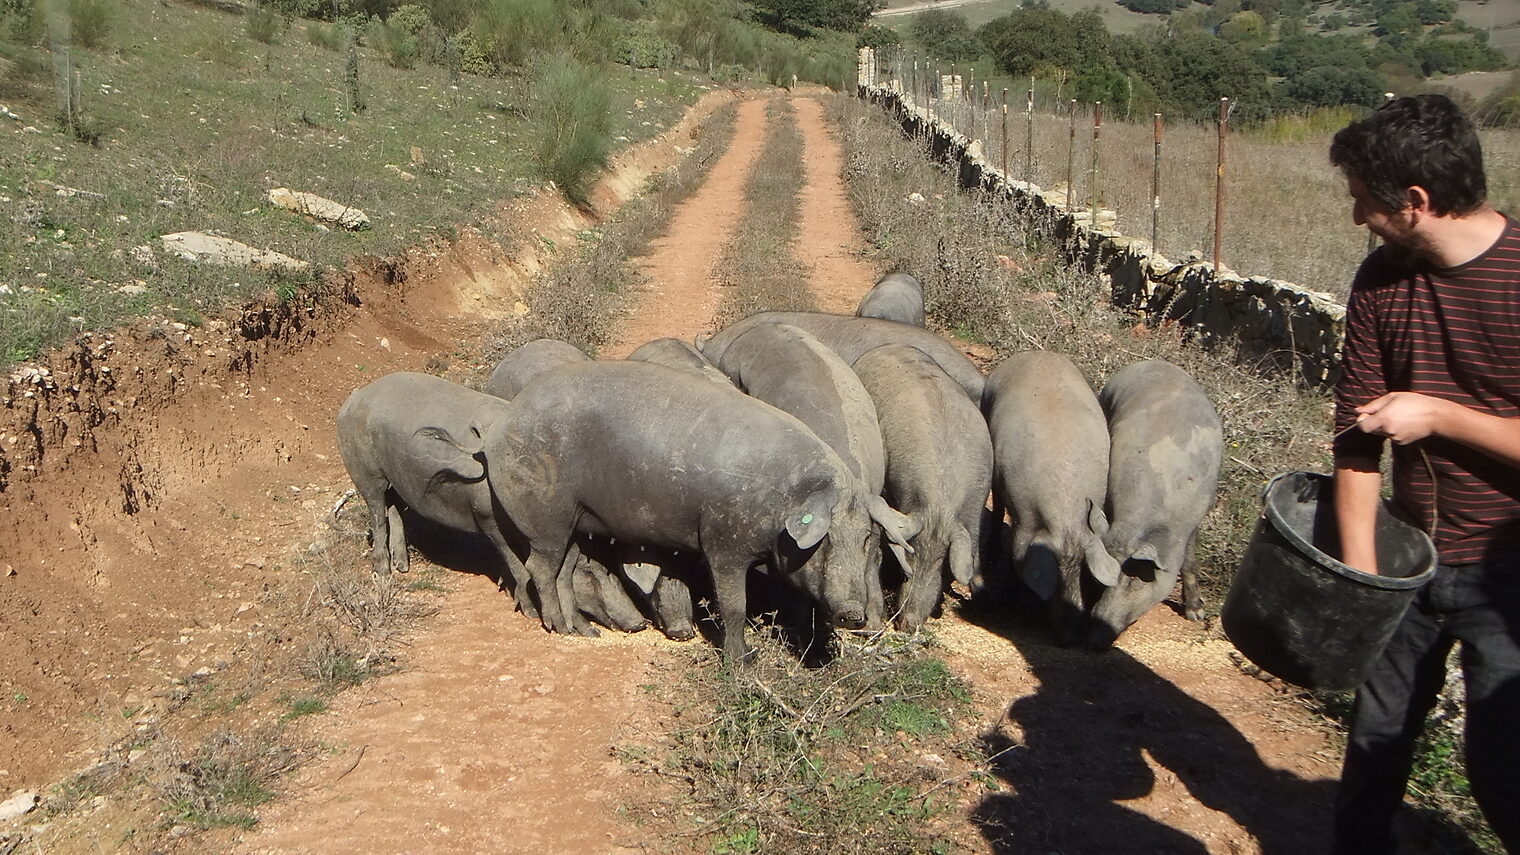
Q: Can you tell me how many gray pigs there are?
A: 10